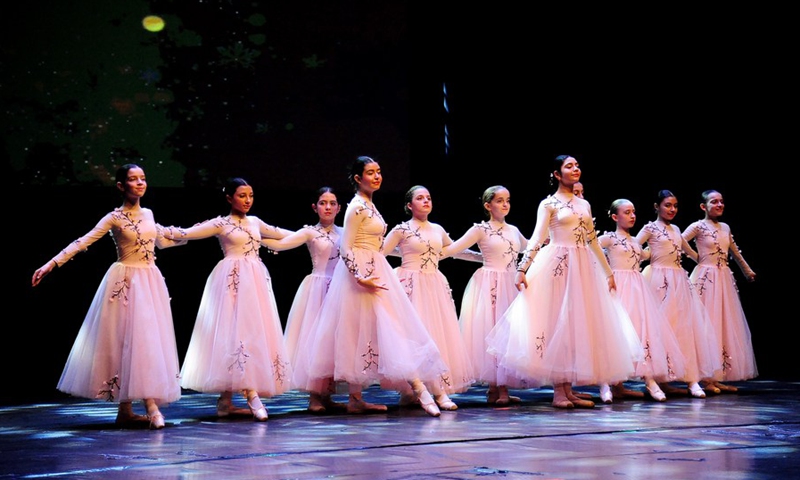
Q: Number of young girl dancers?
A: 11